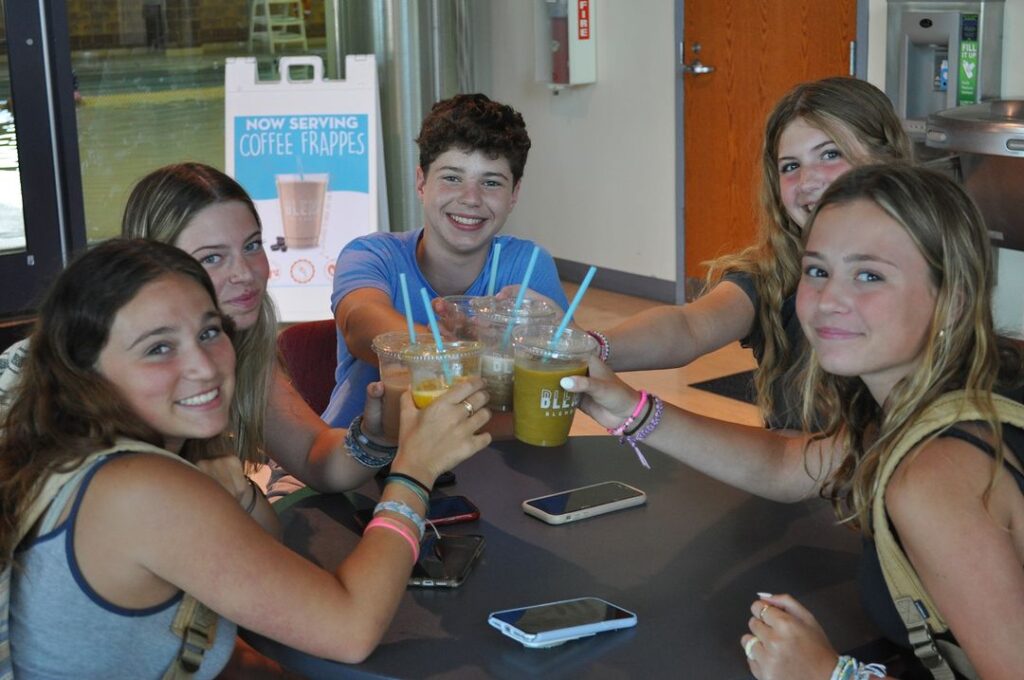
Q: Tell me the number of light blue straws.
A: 5